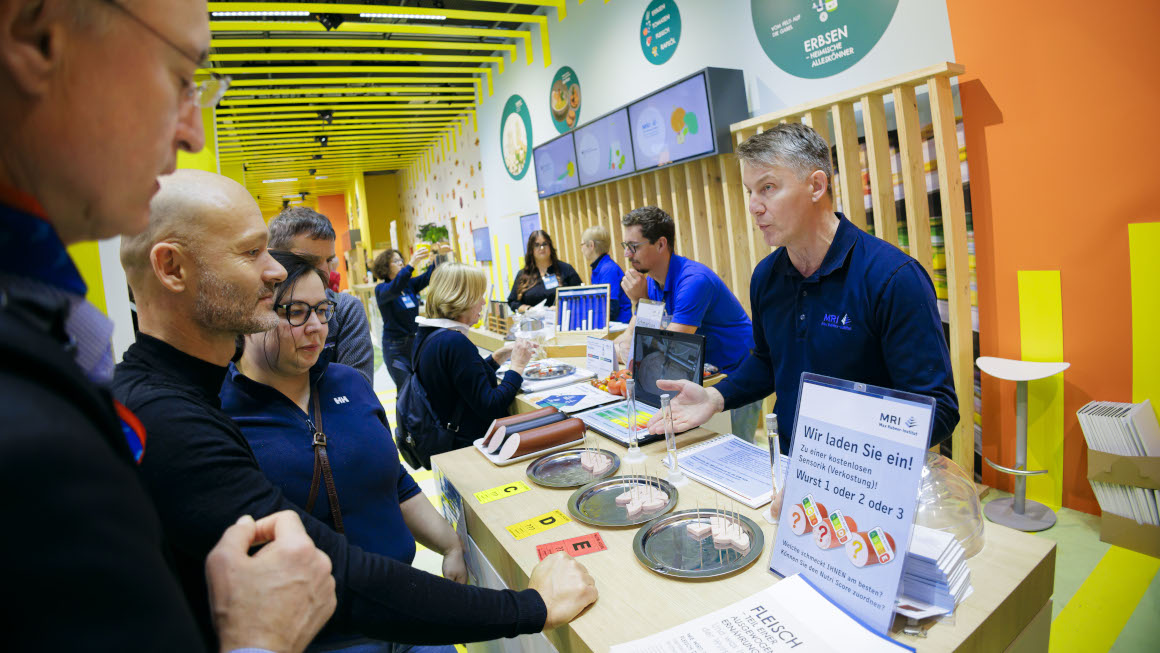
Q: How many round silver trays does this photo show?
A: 4